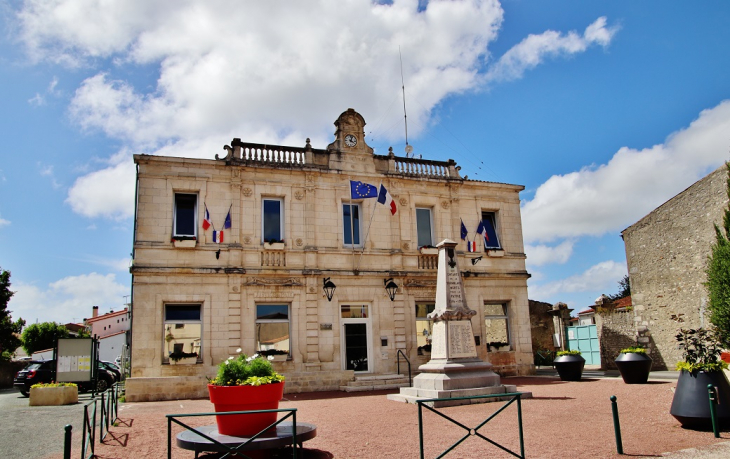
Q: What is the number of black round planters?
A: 3